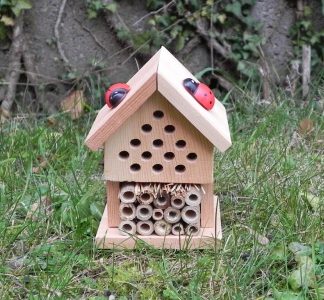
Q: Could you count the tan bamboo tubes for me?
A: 15